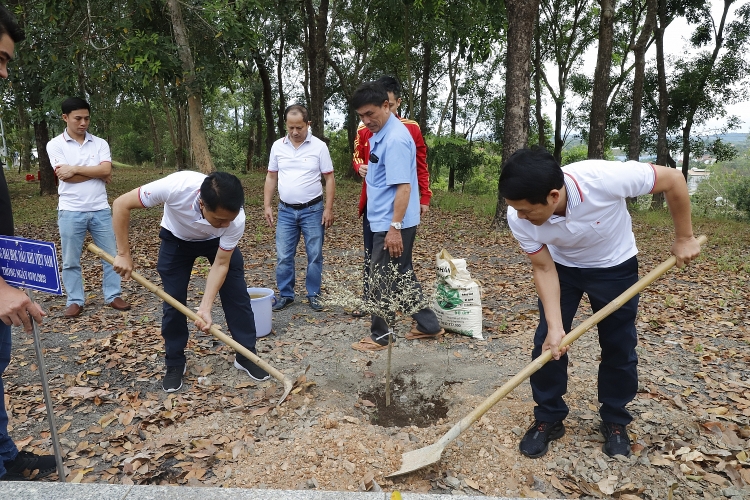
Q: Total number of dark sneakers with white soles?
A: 2